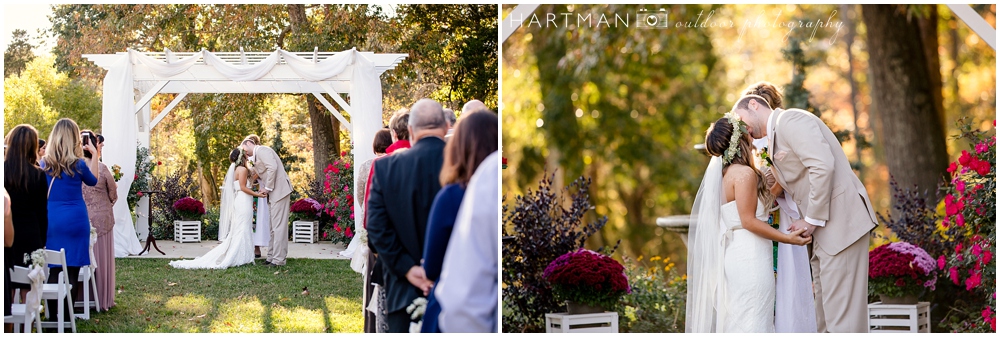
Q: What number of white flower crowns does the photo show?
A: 2